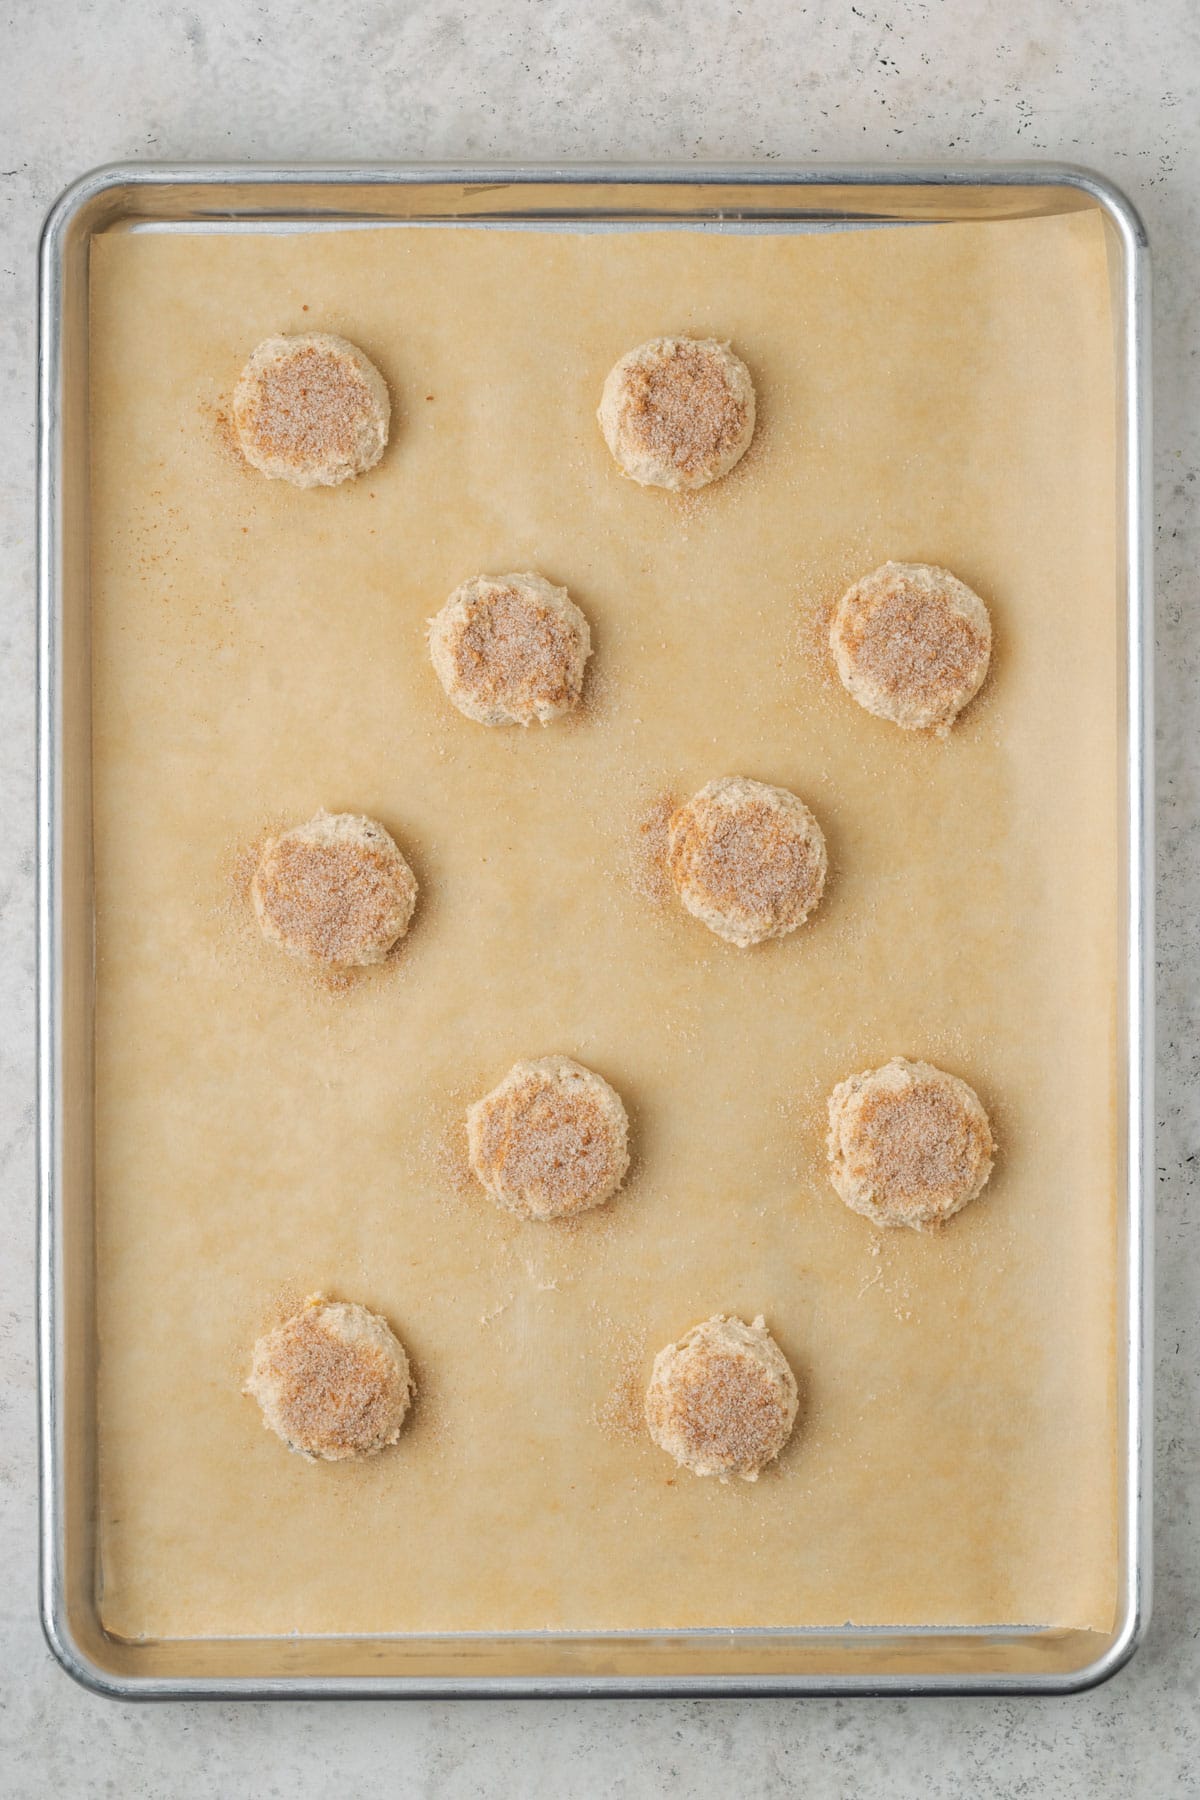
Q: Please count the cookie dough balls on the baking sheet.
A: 10